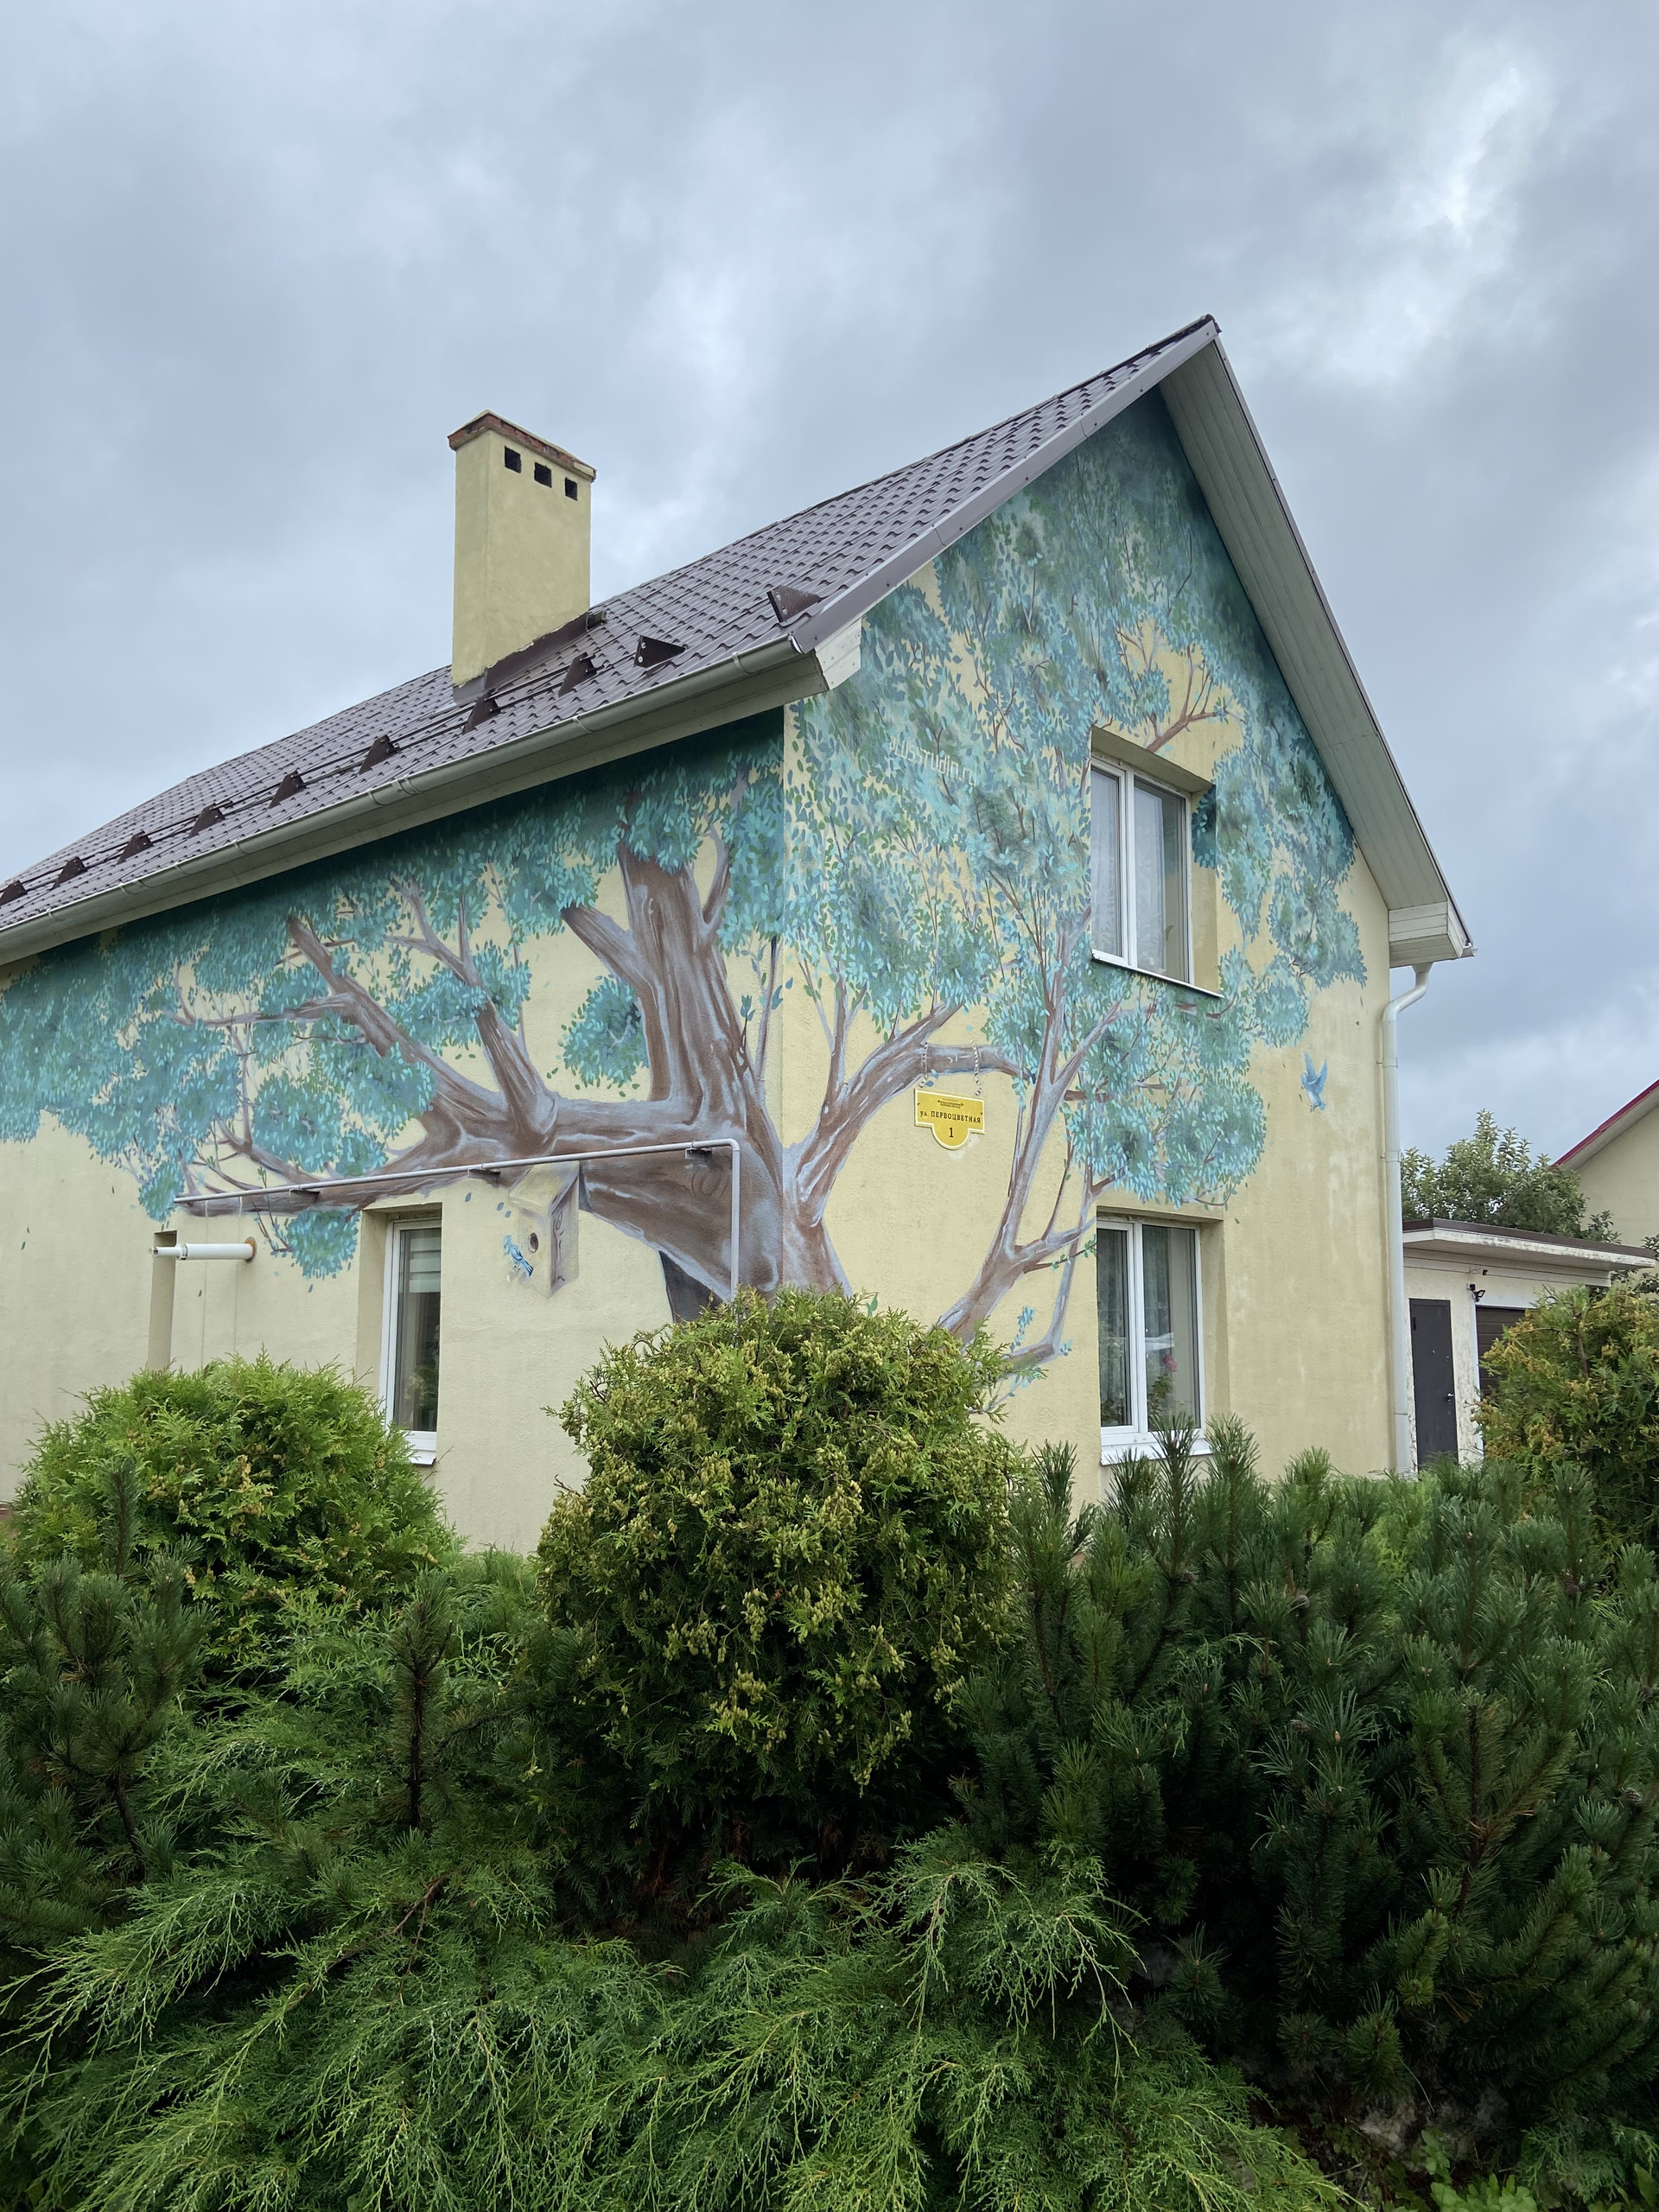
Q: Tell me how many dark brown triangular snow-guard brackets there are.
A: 10